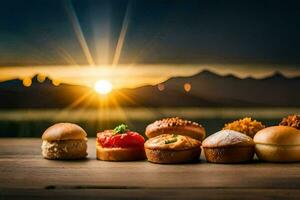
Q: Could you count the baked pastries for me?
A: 8